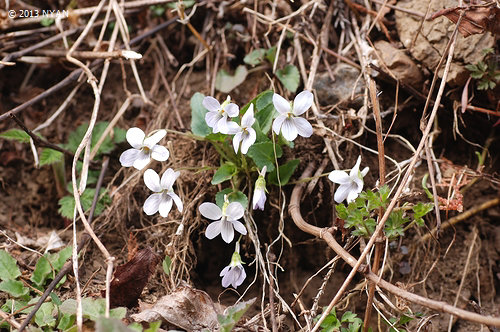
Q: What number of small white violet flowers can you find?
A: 9